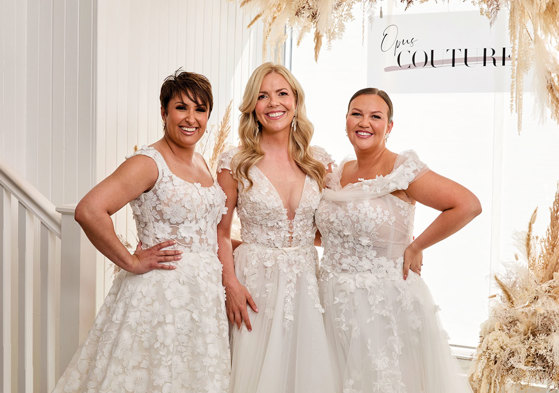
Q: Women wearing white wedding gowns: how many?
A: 3